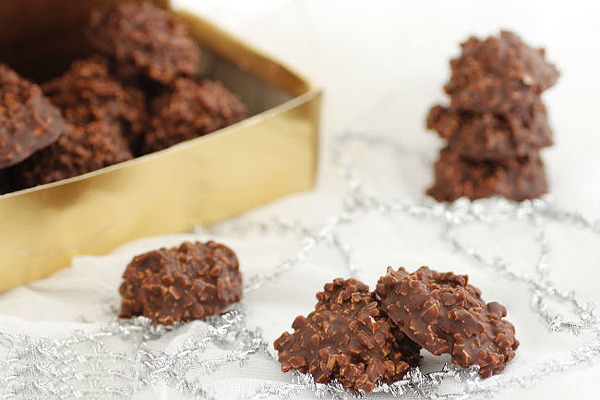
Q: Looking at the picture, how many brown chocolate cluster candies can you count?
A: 11